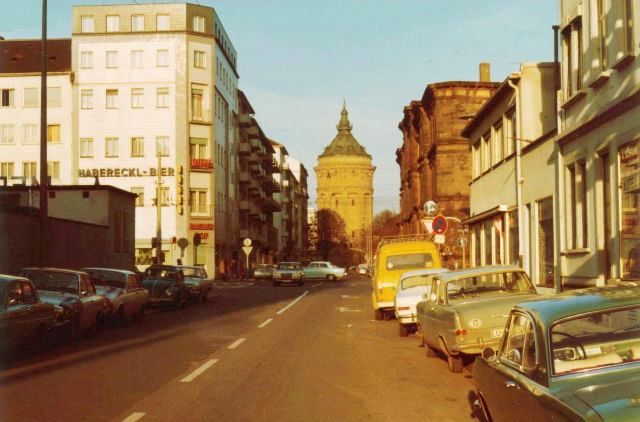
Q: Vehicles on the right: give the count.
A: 4